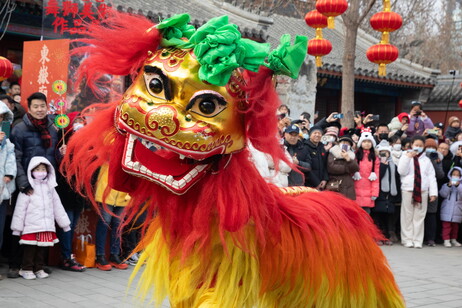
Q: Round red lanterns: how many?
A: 6